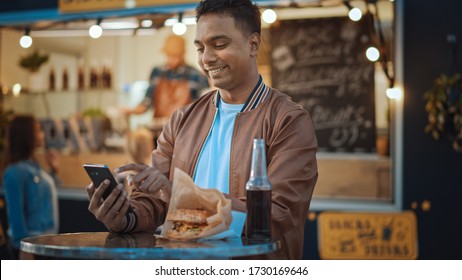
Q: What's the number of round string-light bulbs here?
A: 7